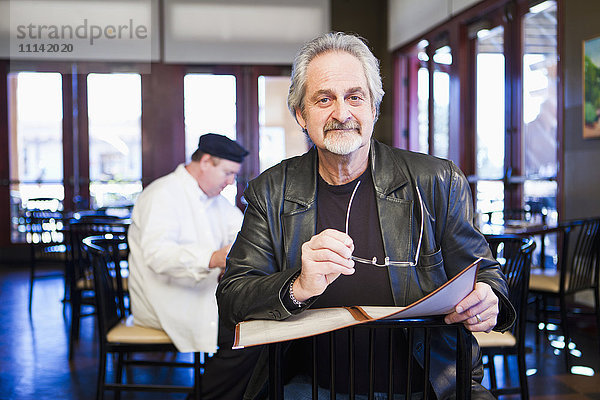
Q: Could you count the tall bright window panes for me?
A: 8